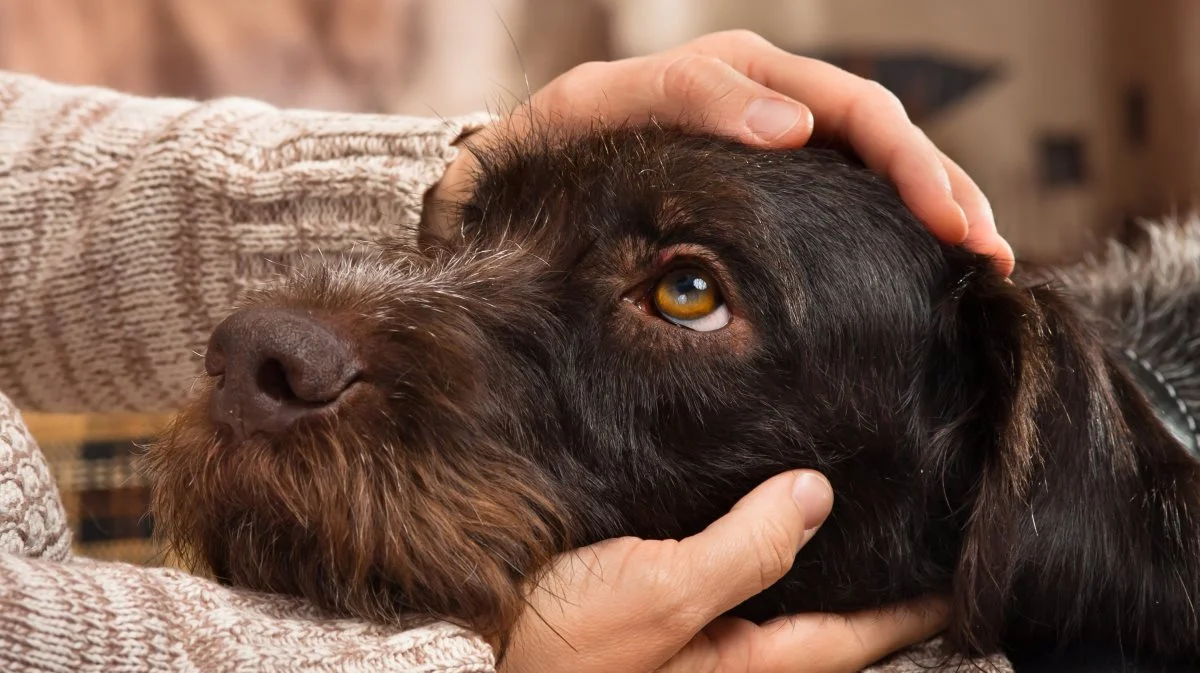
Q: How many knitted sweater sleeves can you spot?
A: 2